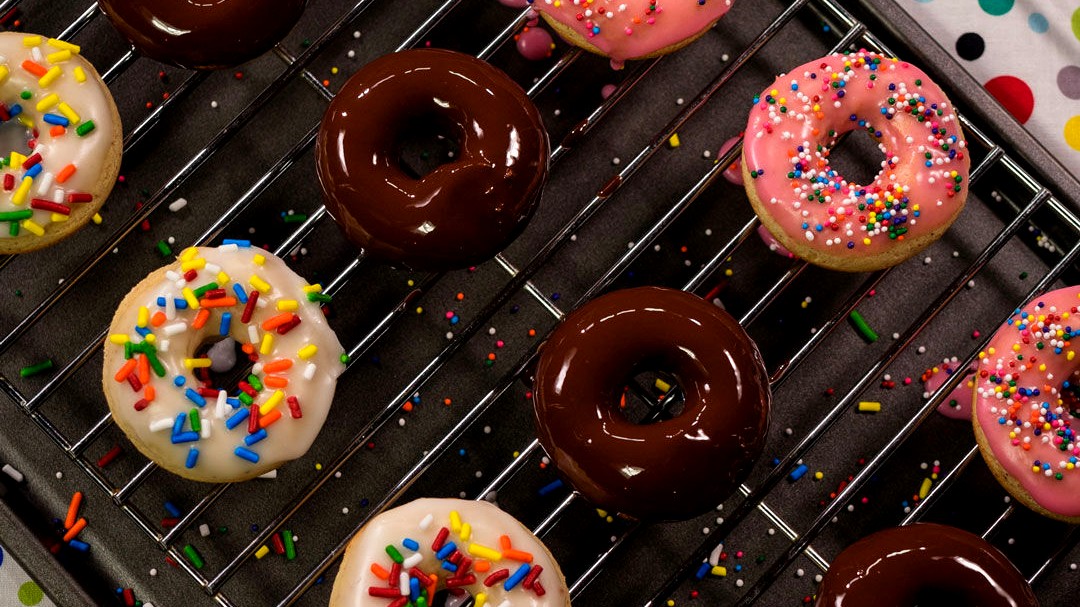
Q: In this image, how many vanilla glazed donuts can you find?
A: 3